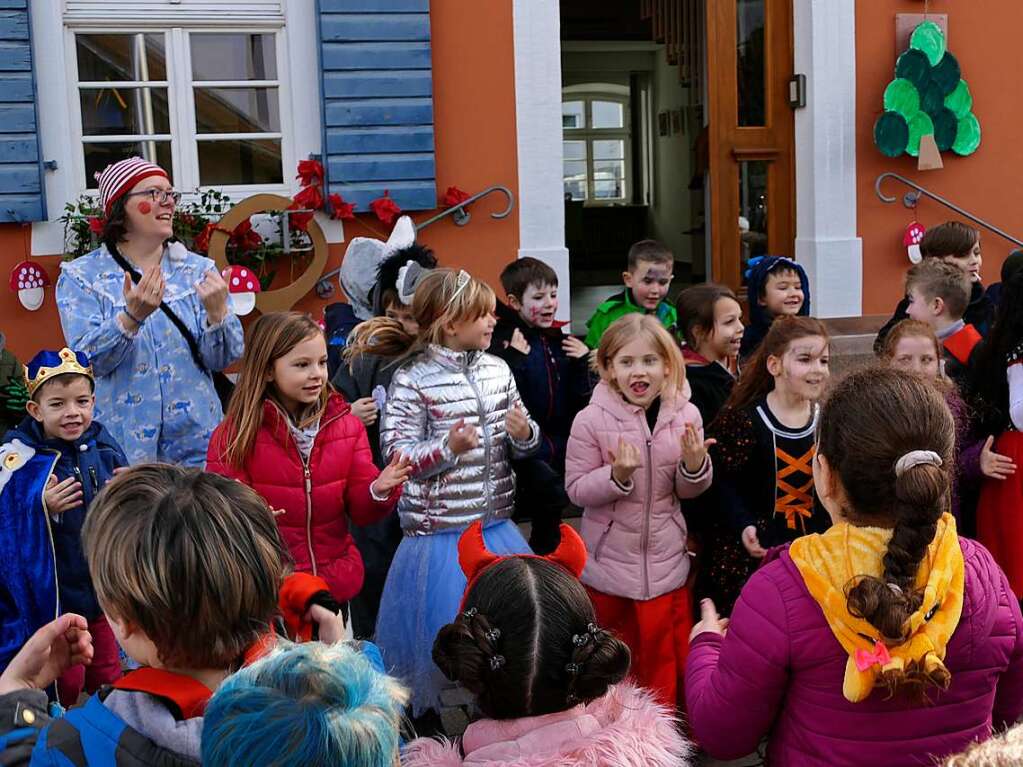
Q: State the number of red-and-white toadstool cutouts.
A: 3